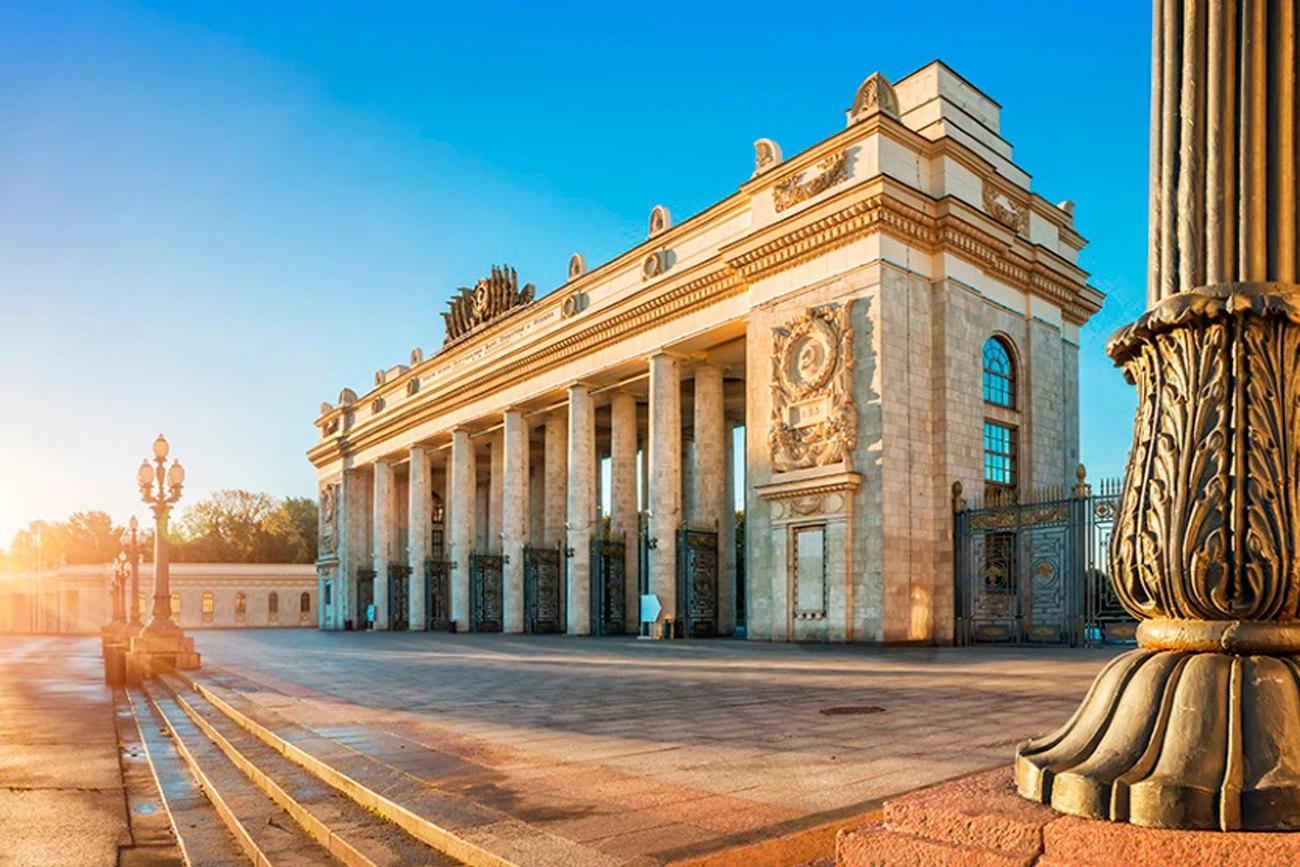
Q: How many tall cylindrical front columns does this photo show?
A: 6